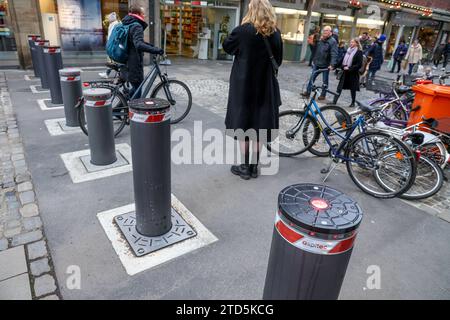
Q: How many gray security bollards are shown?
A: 7